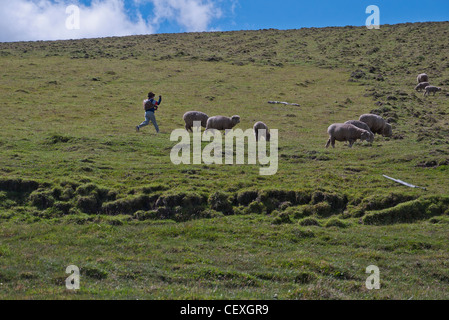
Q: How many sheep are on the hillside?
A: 9